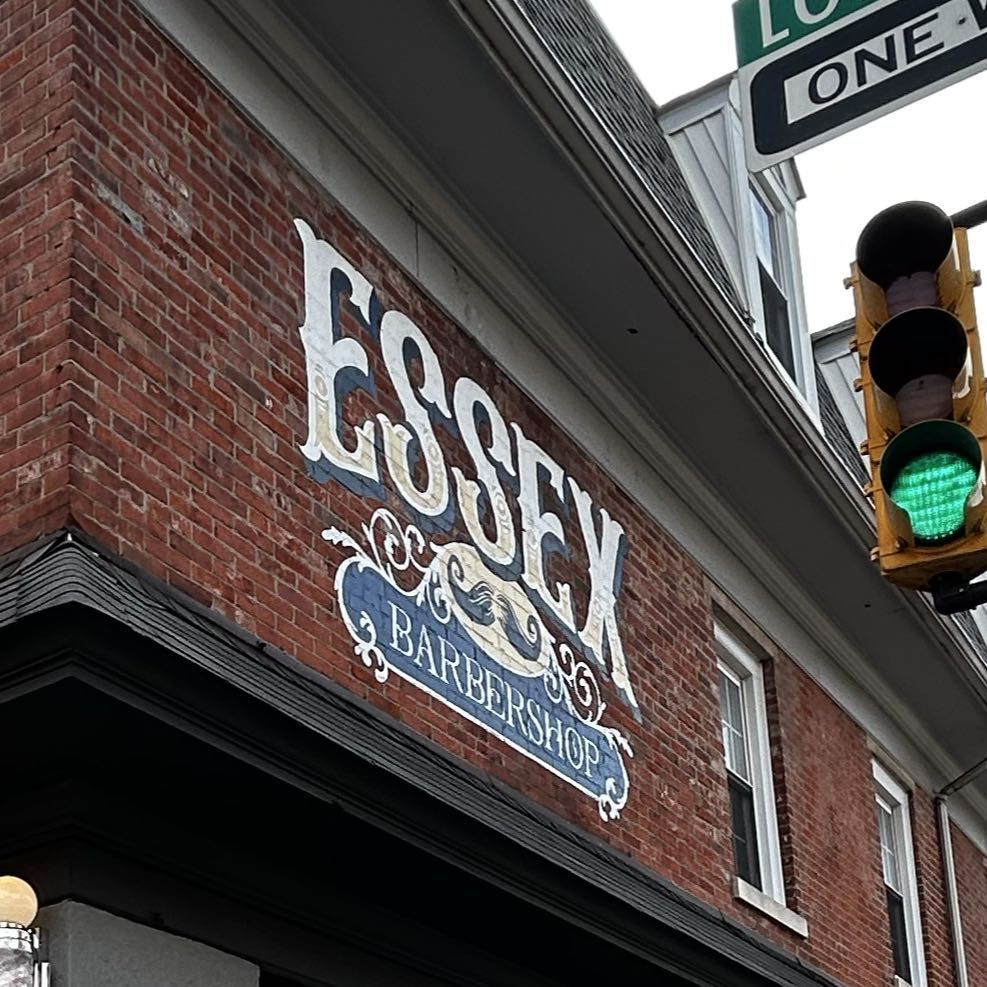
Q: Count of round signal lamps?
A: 3